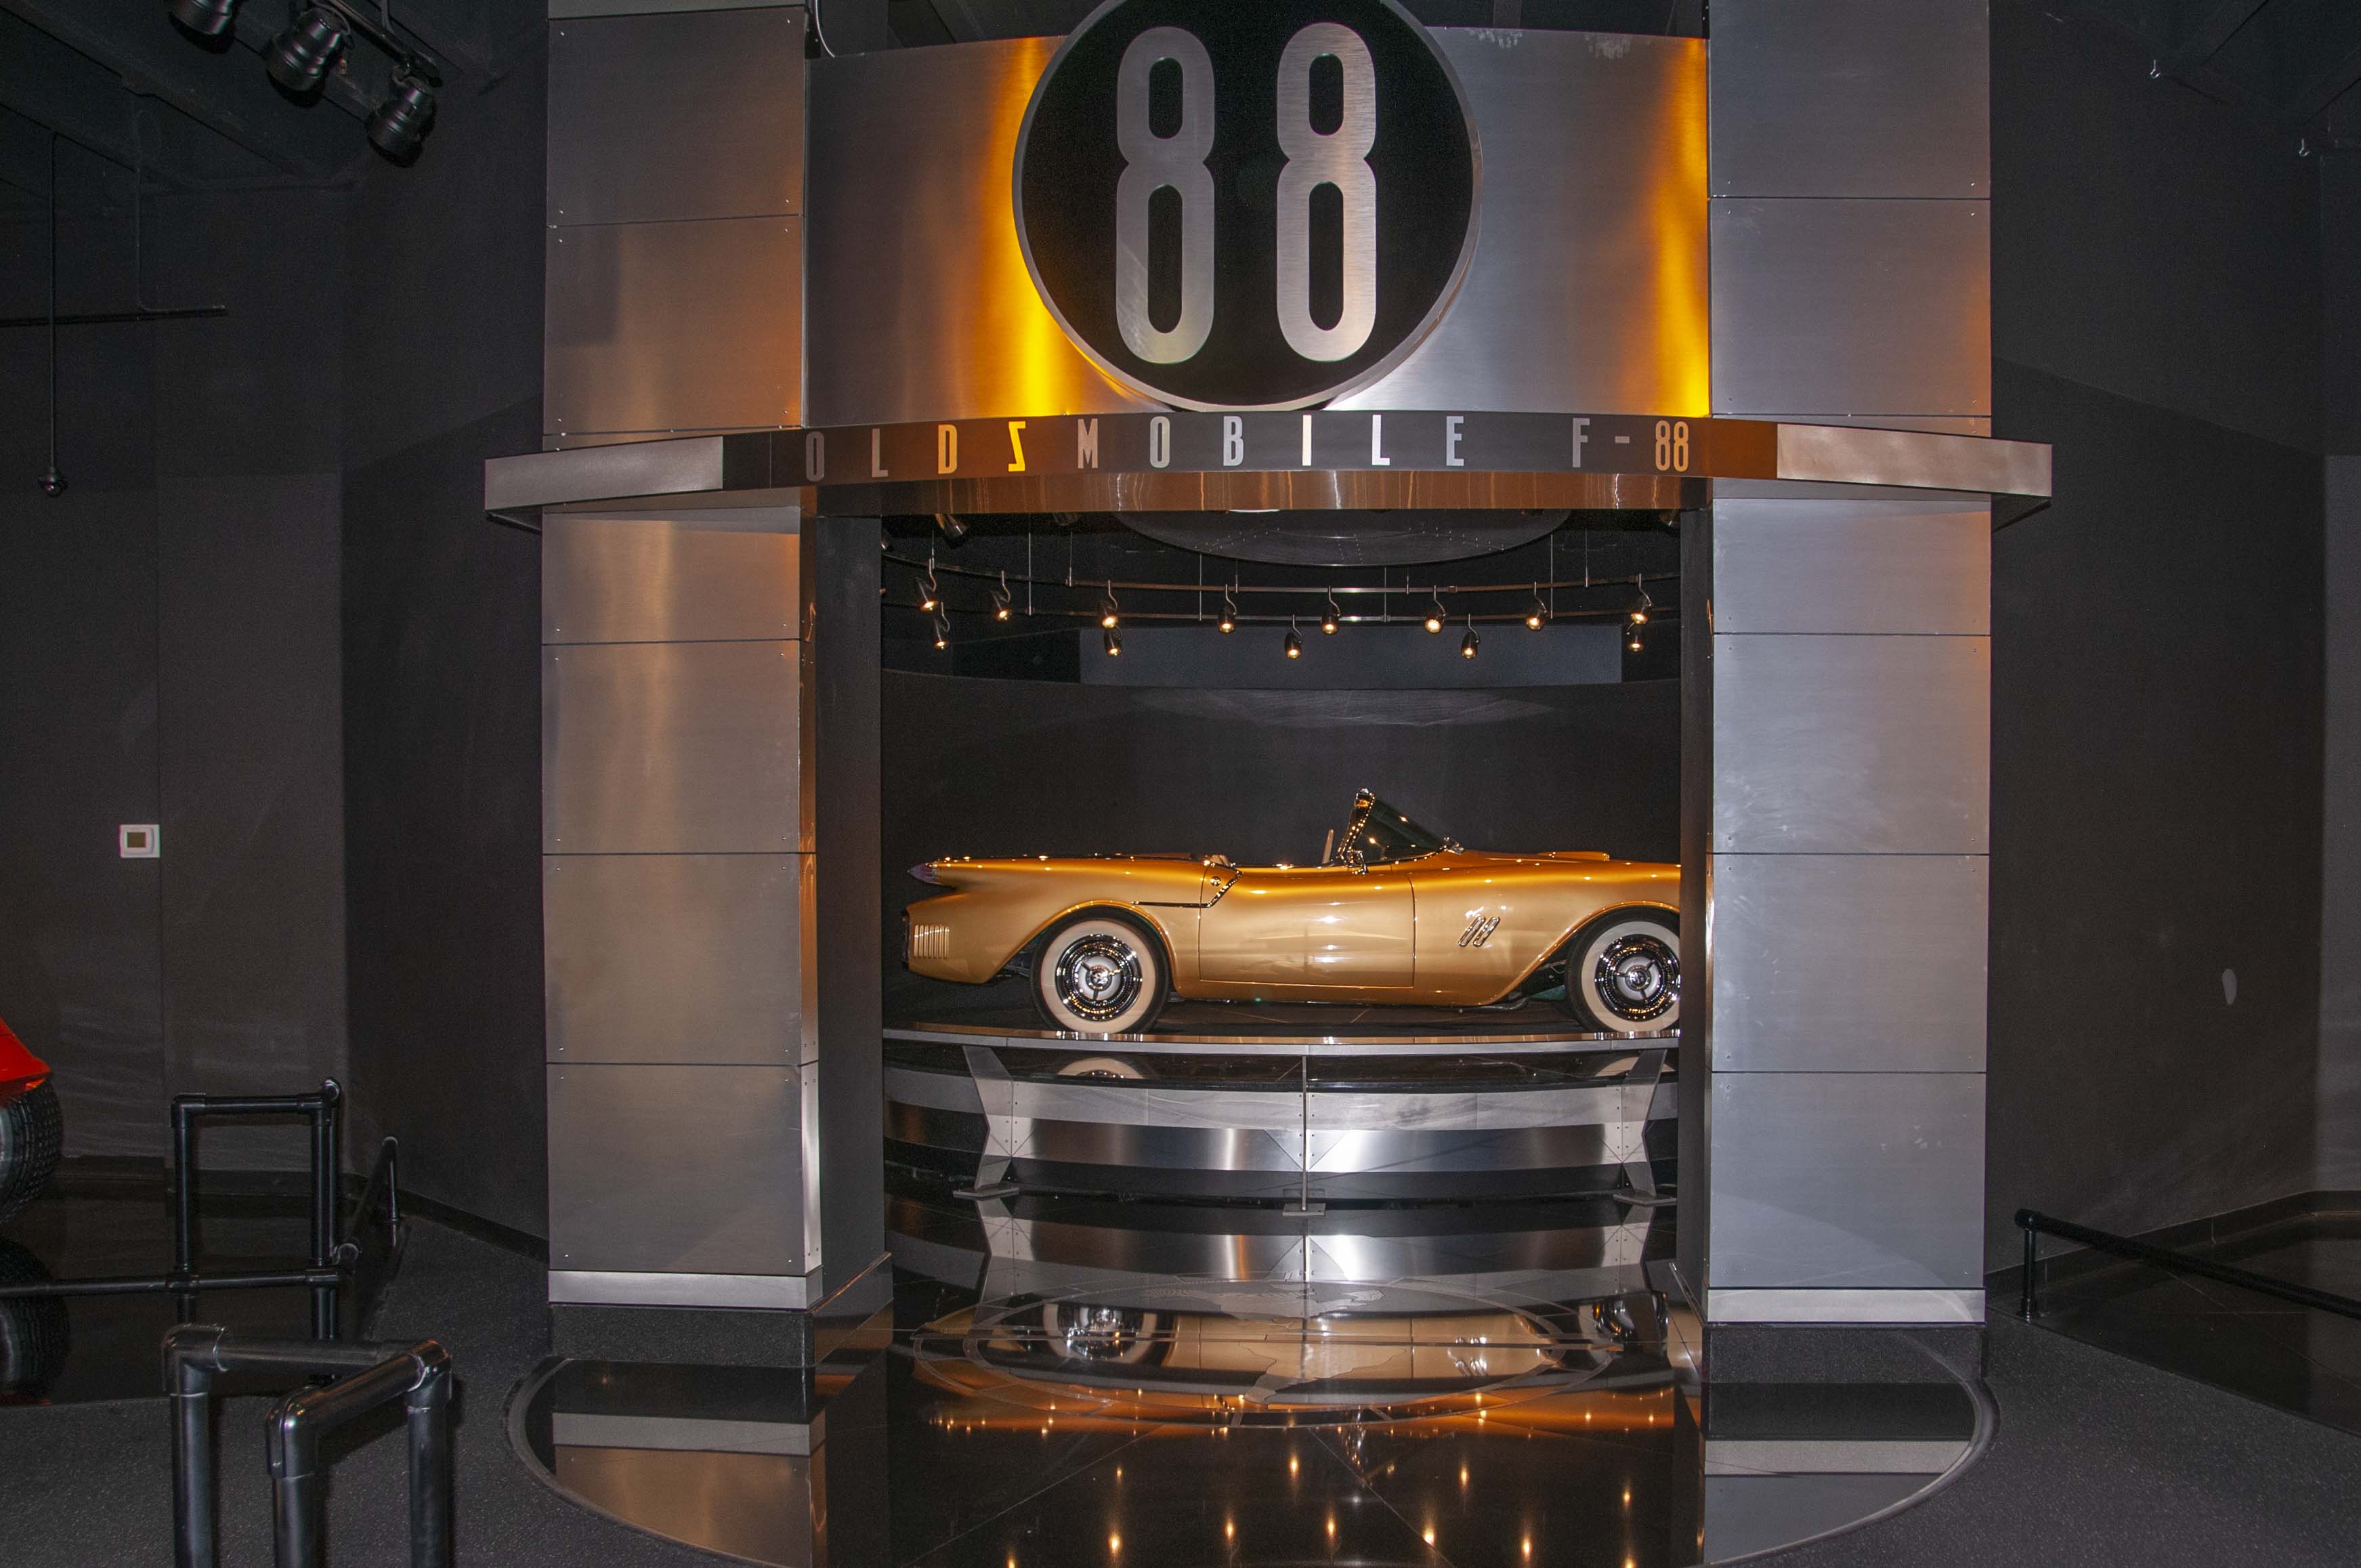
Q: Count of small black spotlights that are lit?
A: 13